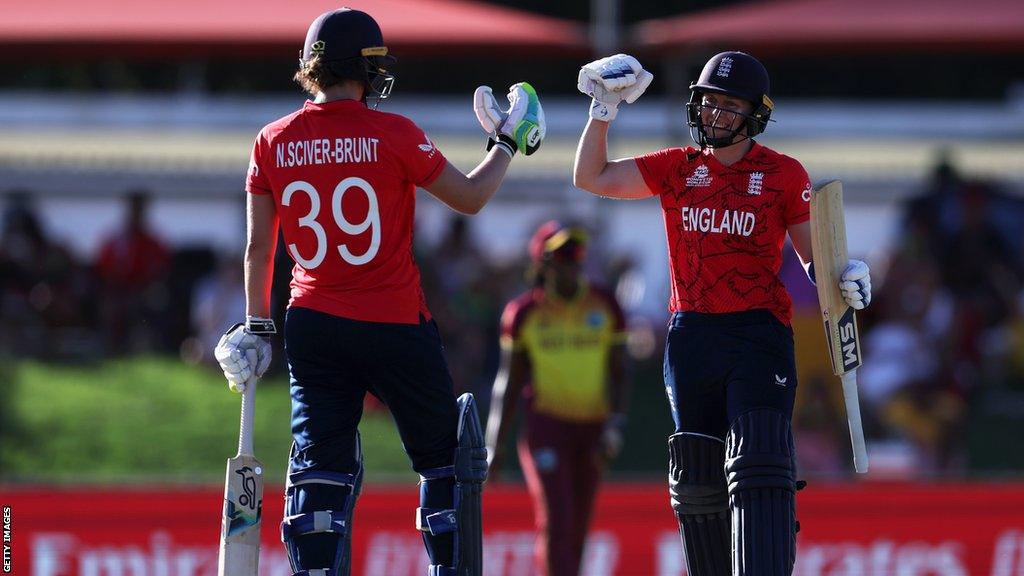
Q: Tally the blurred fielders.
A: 1